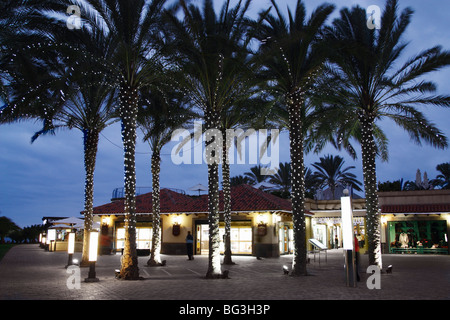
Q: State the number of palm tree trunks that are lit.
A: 7